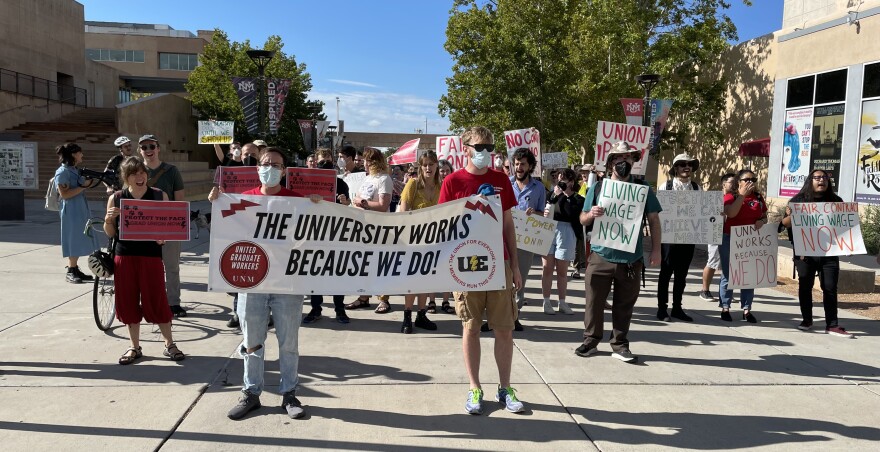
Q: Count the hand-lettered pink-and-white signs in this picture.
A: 3